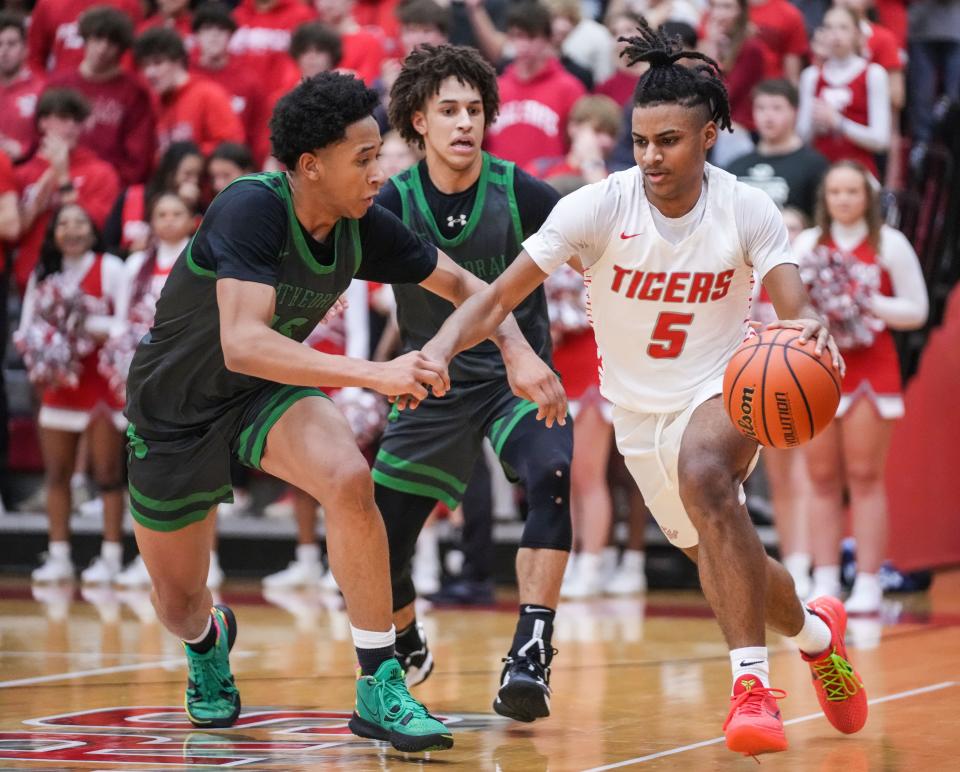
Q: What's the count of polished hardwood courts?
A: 1